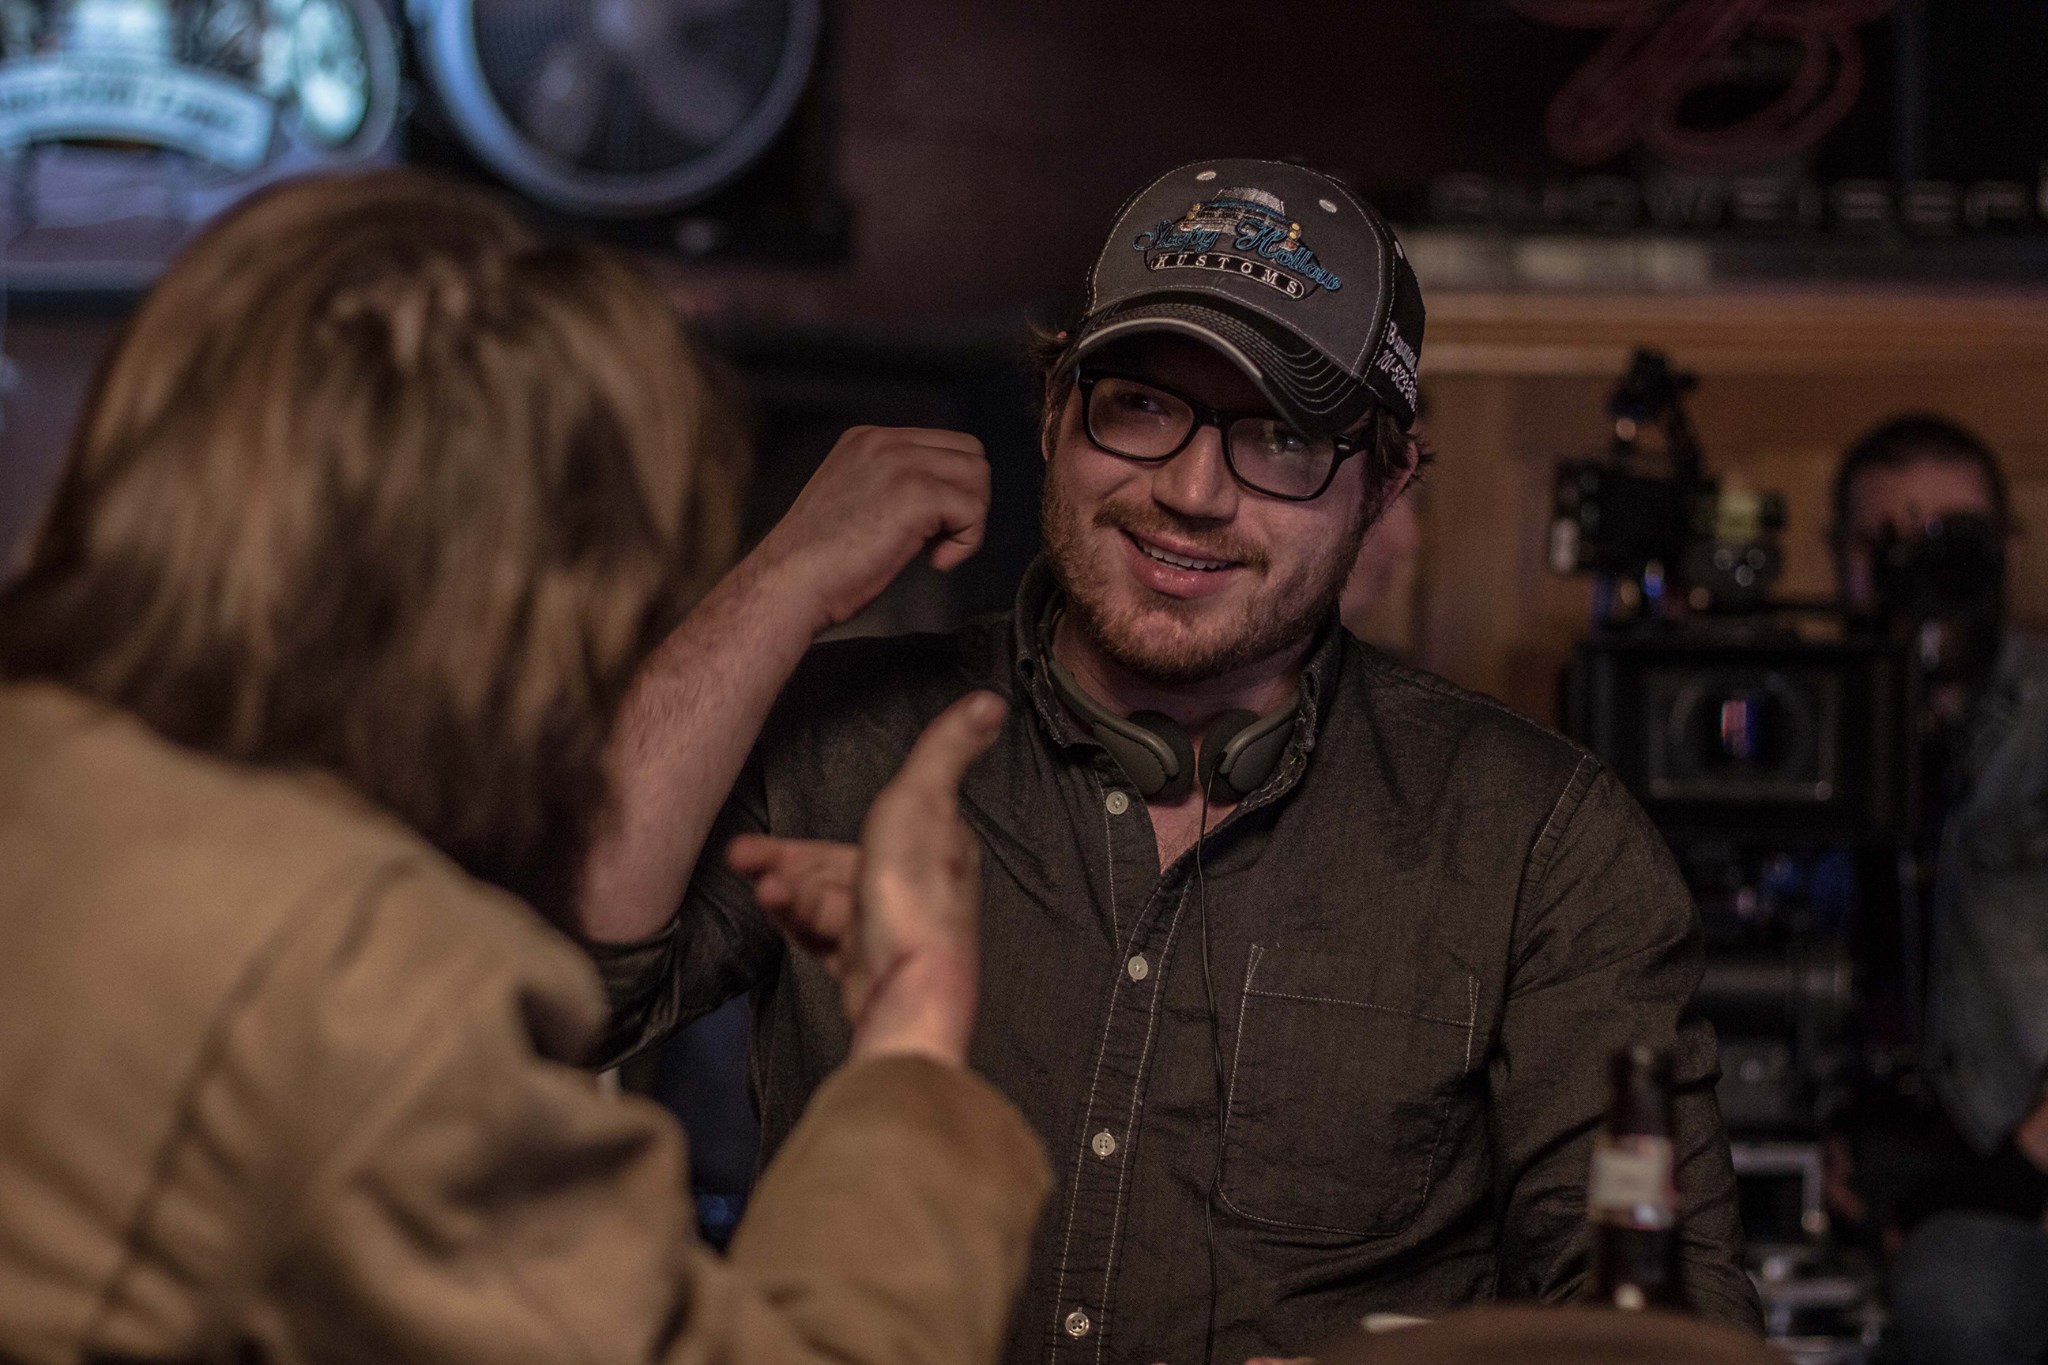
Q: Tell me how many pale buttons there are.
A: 4